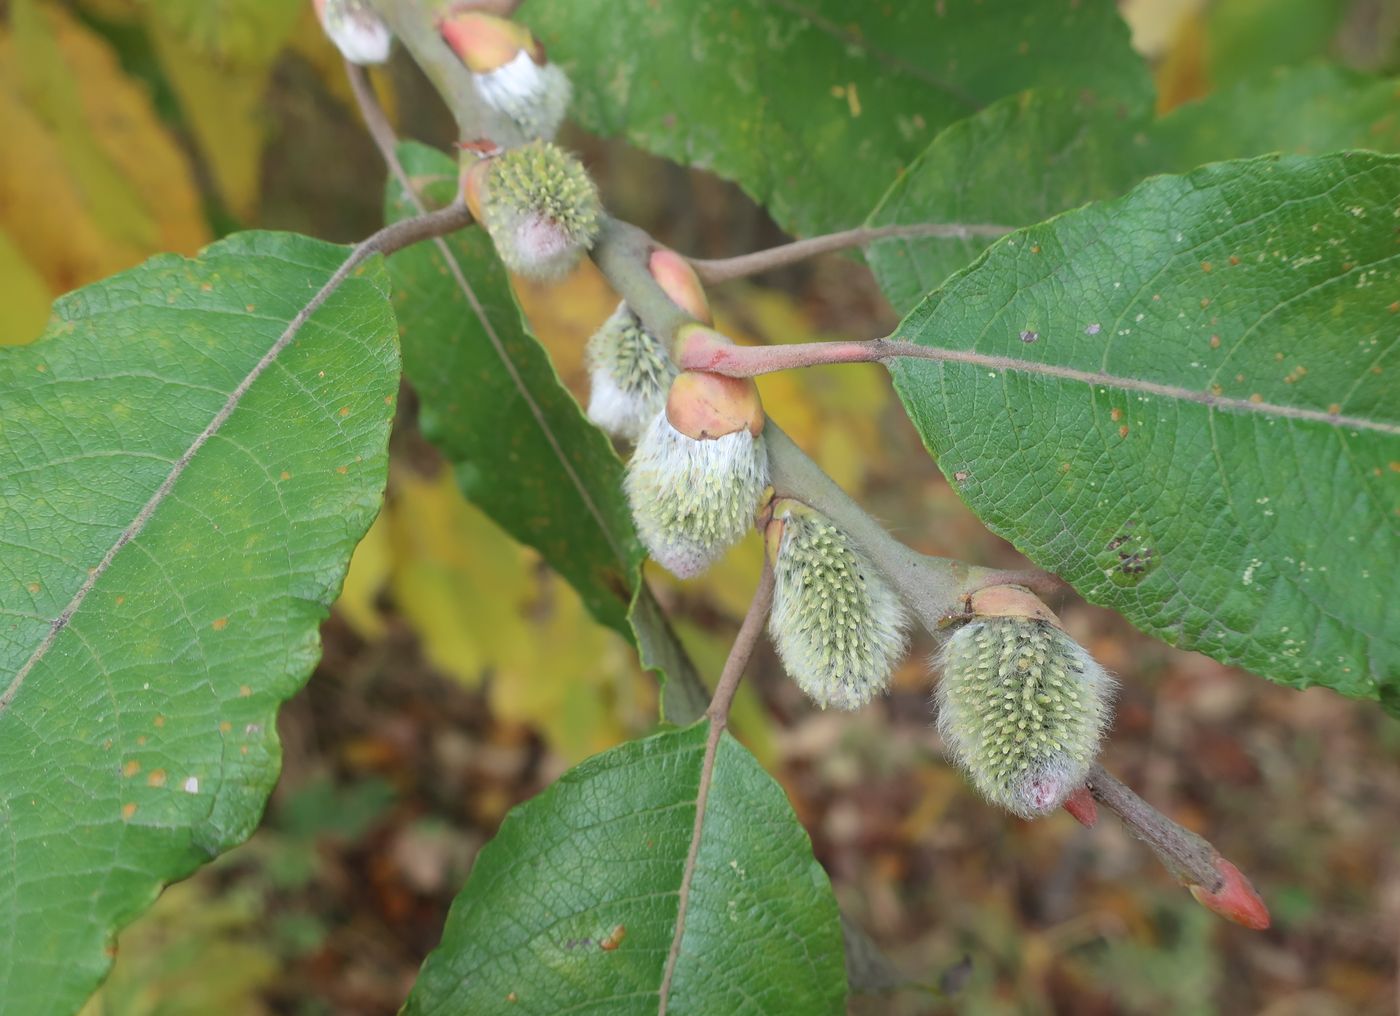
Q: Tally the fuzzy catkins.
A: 7